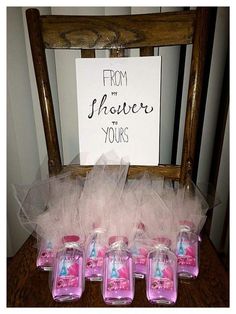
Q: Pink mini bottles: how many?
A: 7